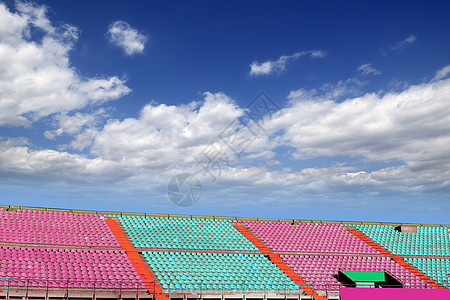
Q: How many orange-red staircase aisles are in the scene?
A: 3